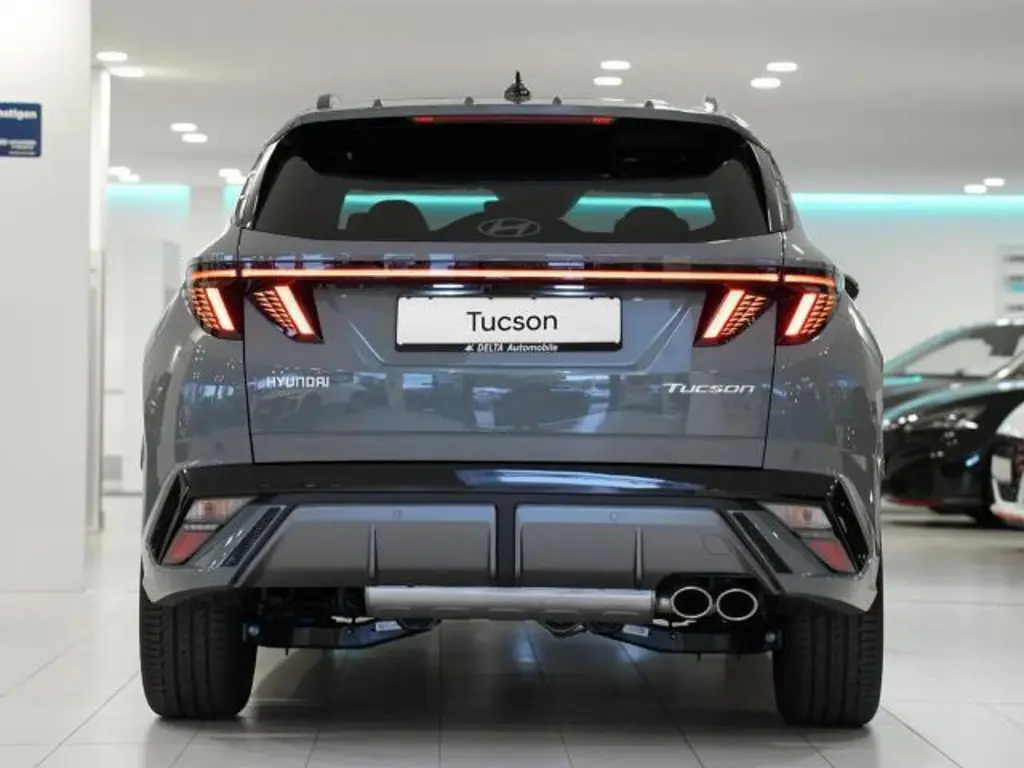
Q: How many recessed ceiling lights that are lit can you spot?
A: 14